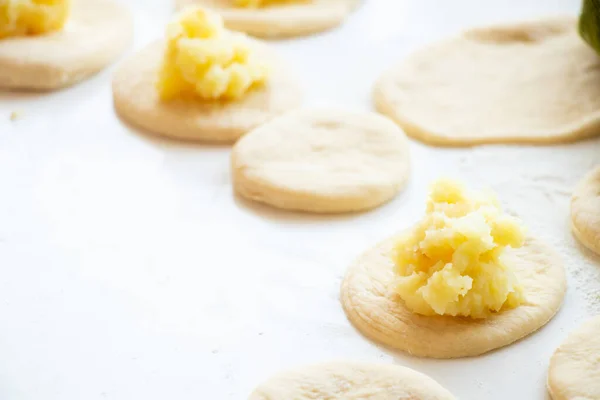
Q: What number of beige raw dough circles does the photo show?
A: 9